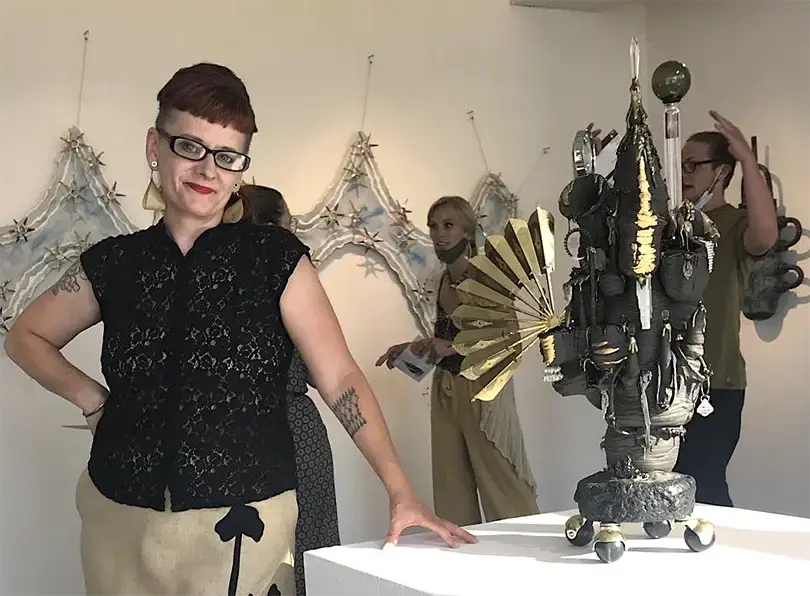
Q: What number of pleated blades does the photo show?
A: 9